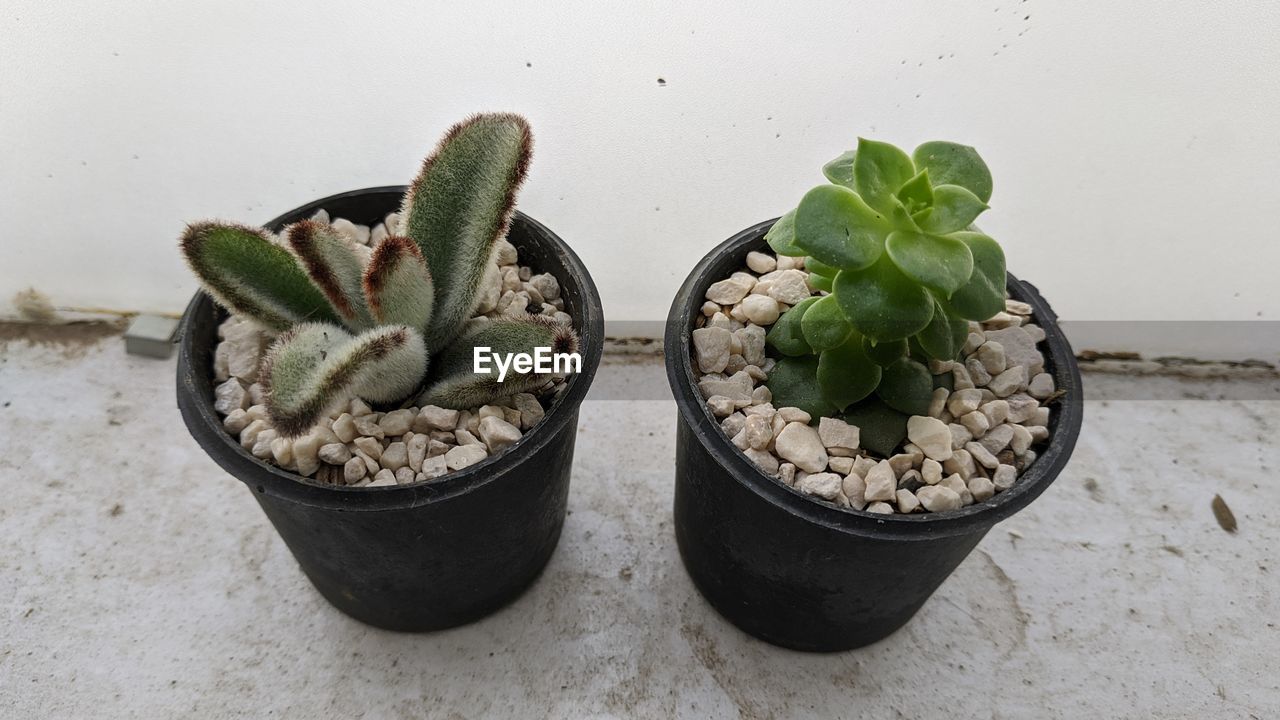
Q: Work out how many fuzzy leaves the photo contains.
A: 6